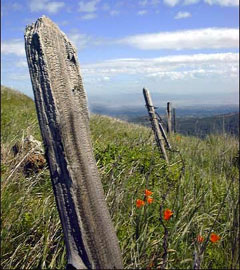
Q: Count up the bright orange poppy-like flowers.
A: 6